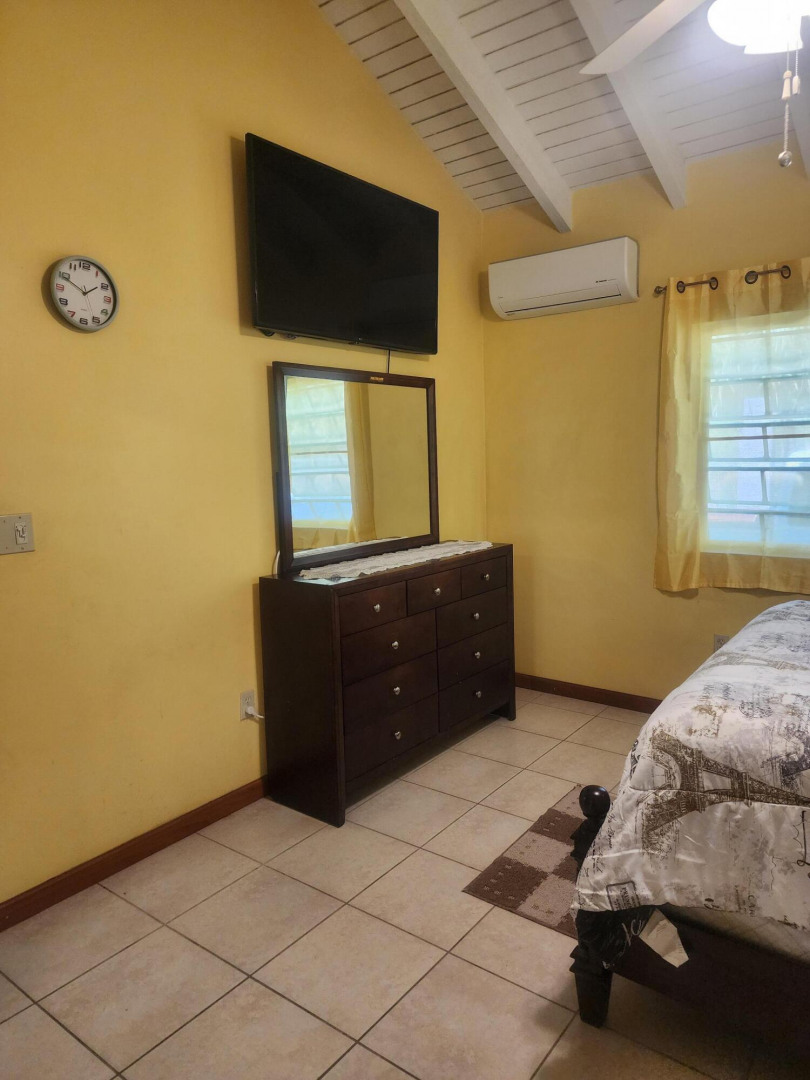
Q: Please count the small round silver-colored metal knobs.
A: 9